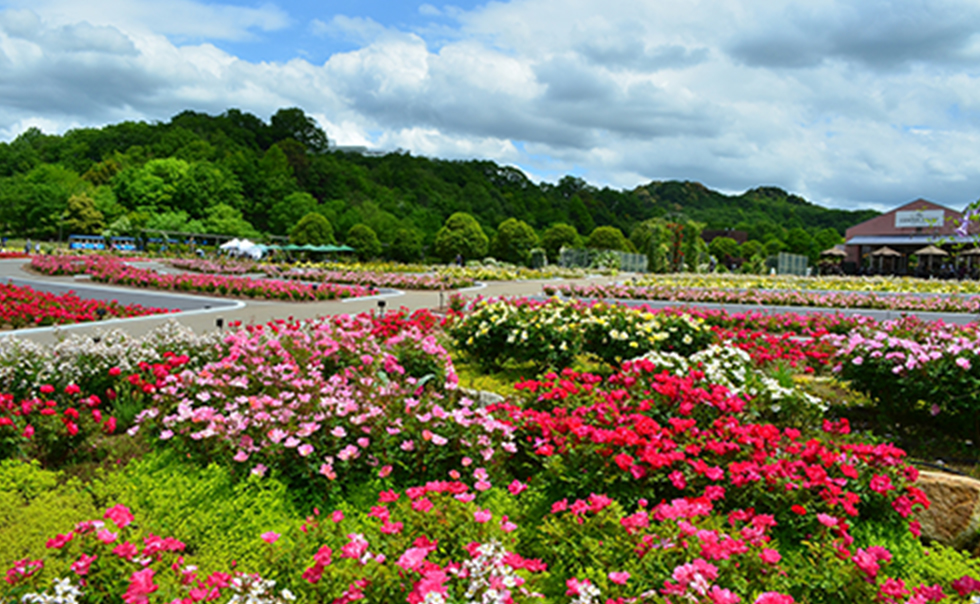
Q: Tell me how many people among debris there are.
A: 0